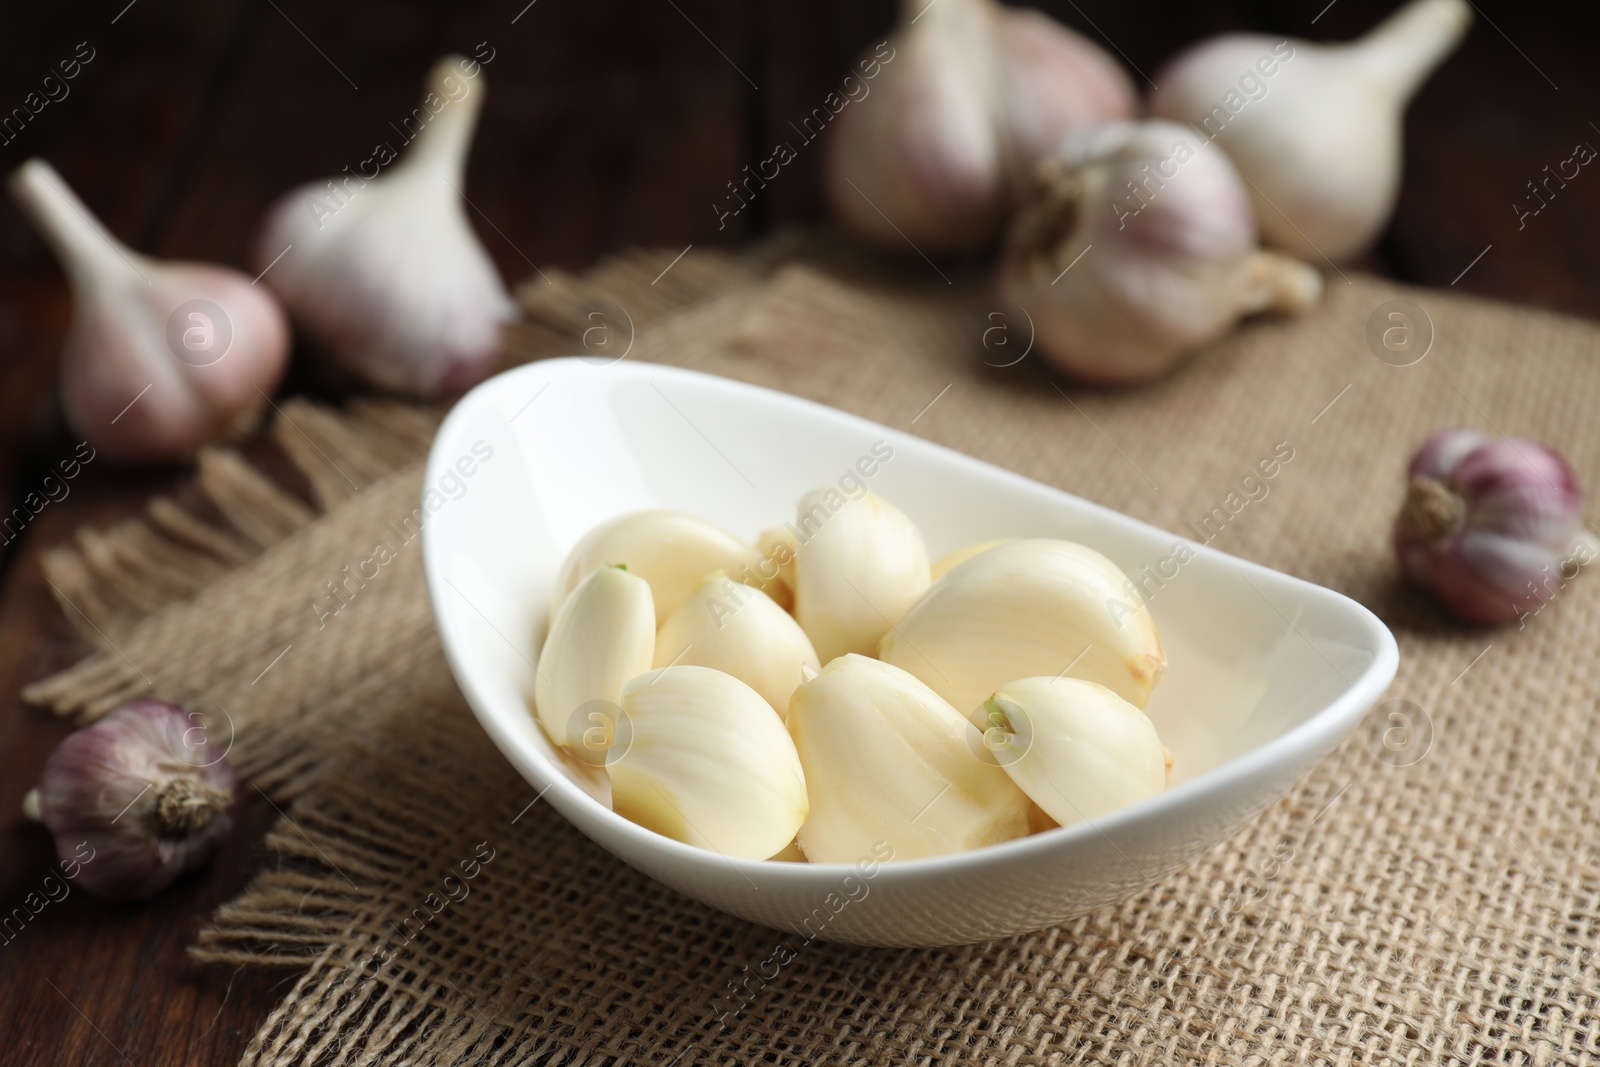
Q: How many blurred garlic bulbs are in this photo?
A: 7